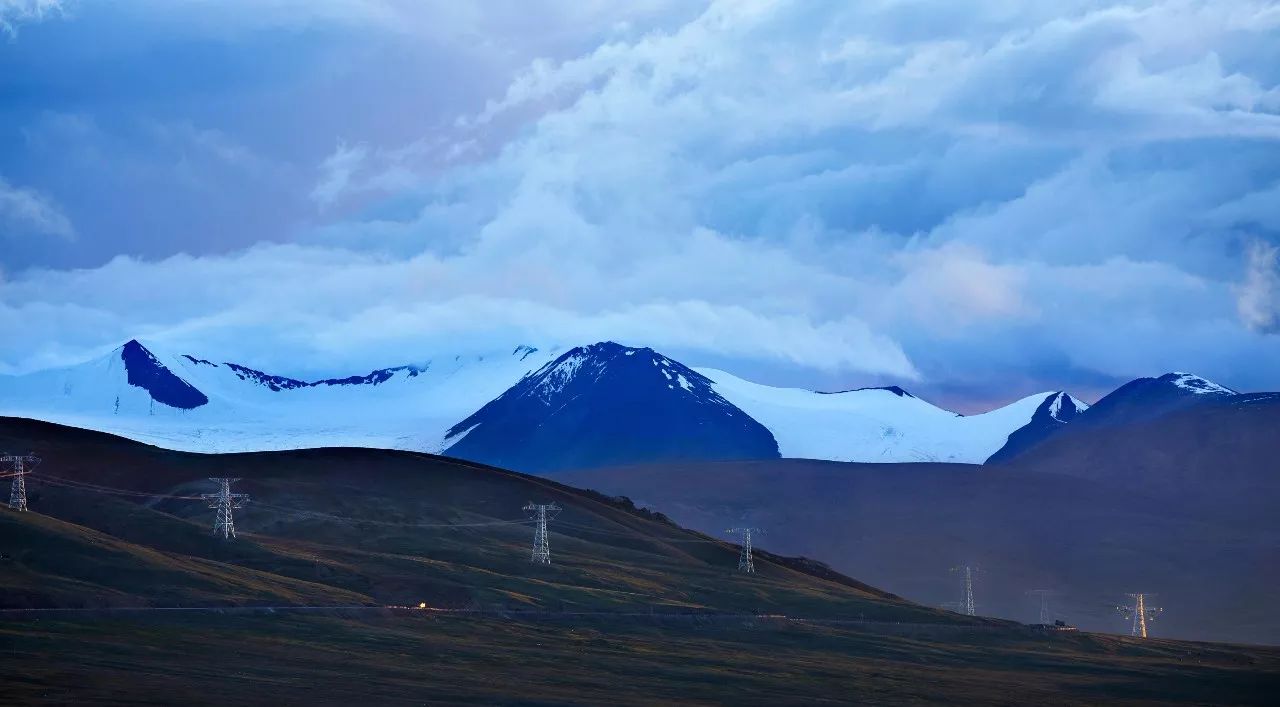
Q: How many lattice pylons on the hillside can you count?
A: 7